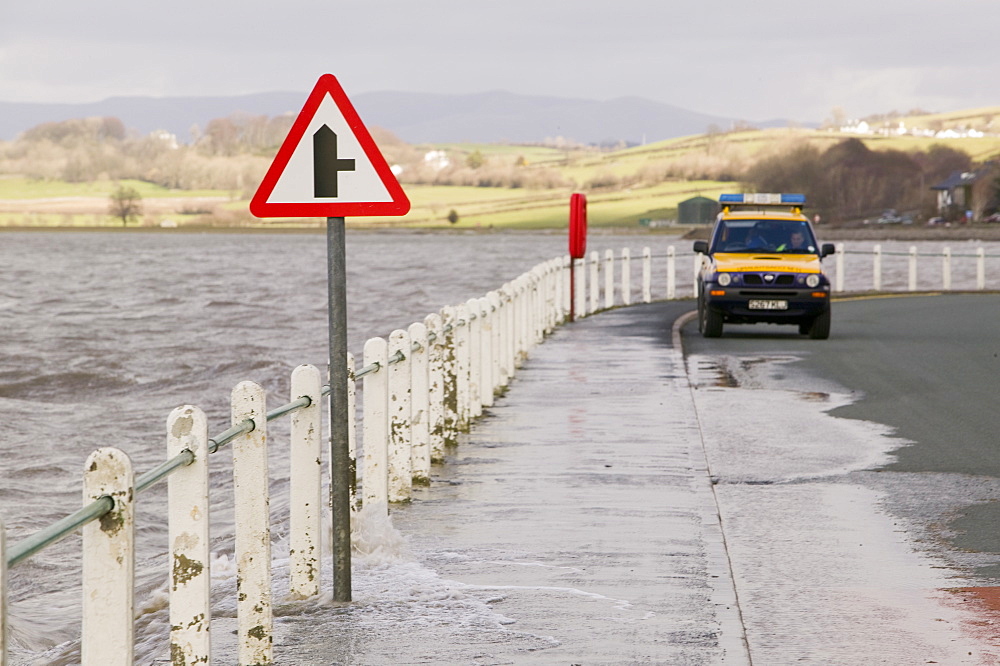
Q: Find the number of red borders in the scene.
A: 1